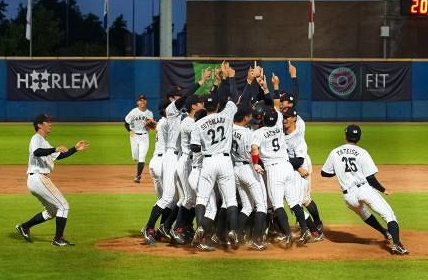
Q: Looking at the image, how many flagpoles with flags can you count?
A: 3